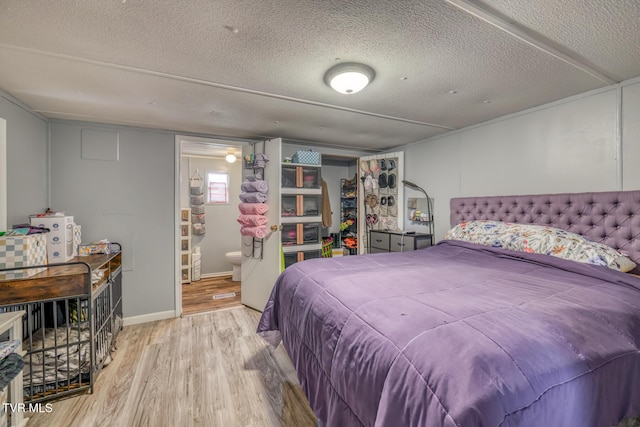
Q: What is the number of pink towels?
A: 3